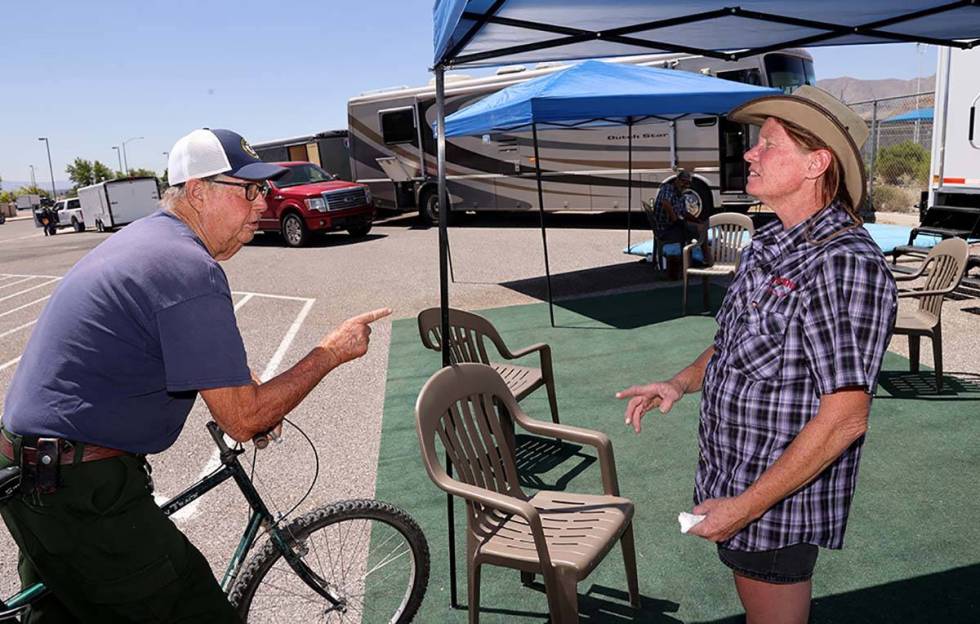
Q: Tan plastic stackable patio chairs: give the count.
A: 4